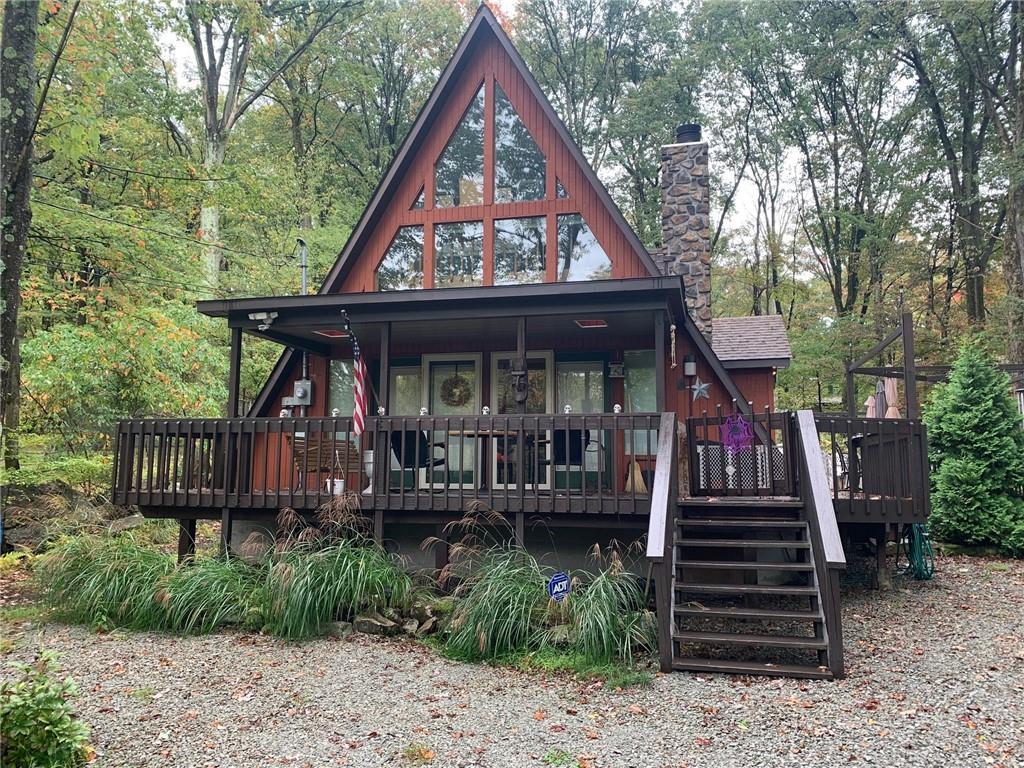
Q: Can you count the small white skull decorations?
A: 6